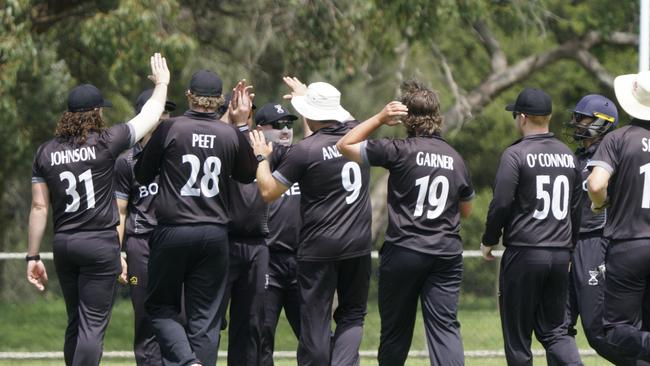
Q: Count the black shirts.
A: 10